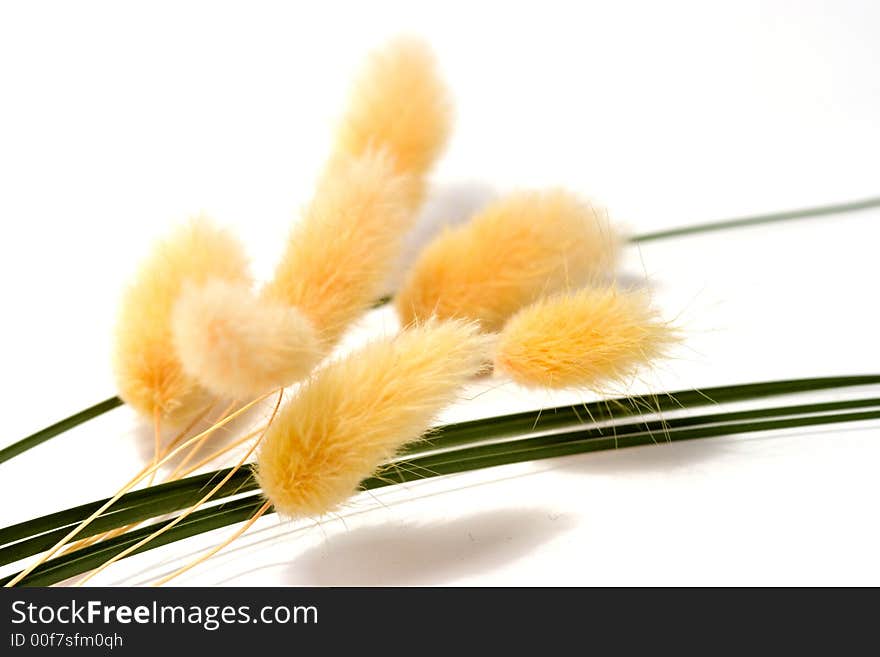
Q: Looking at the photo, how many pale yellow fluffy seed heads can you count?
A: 7